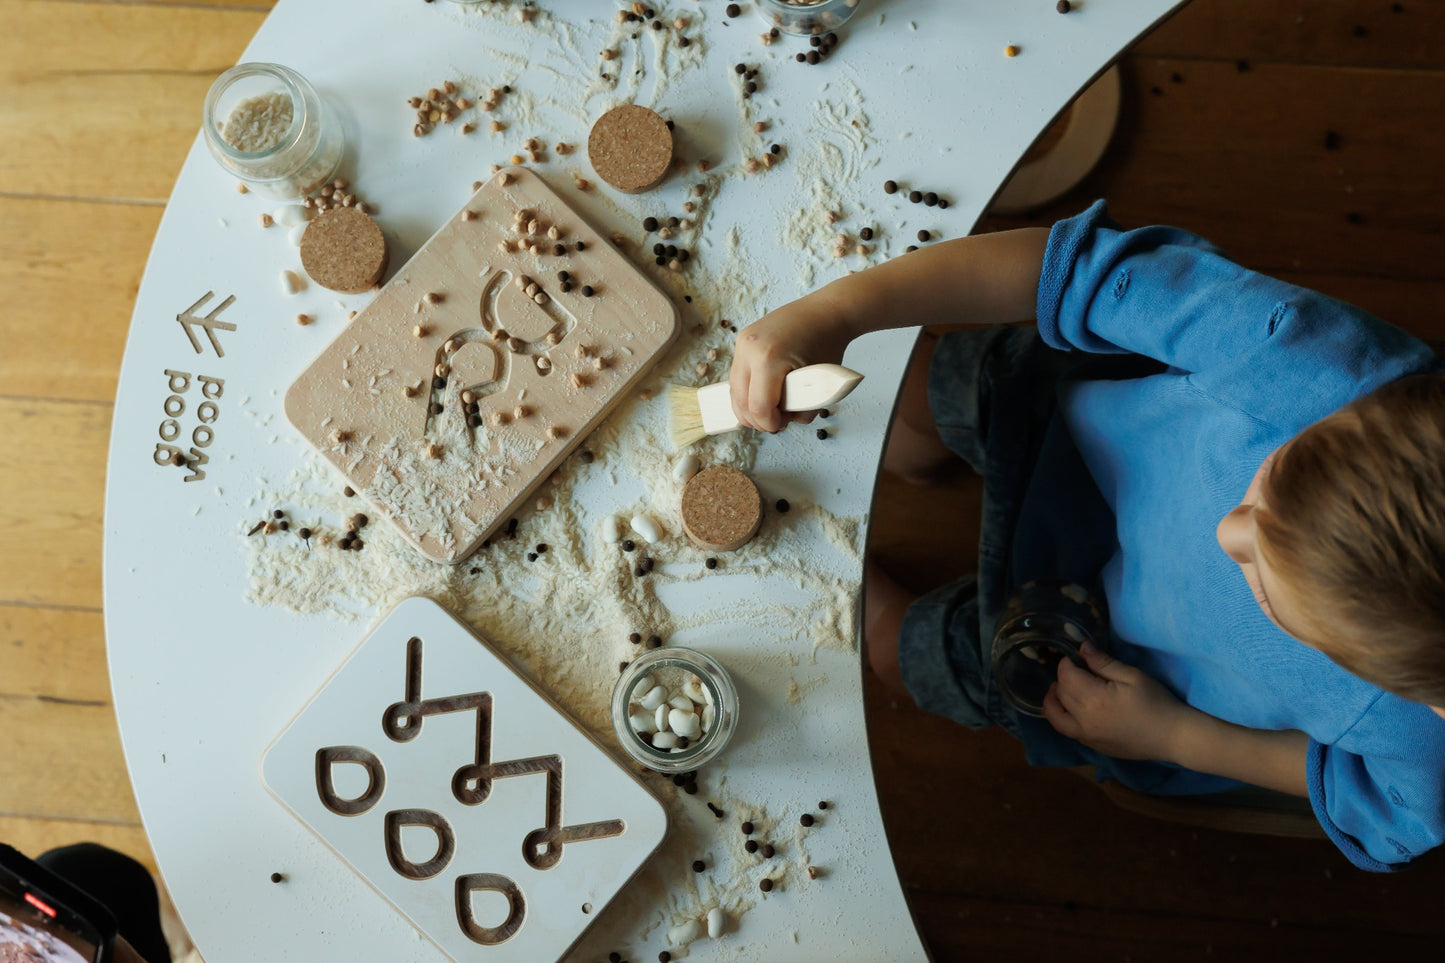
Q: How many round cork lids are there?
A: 3